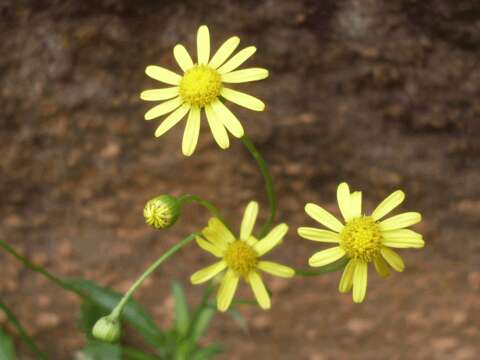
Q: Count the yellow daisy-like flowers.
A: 3